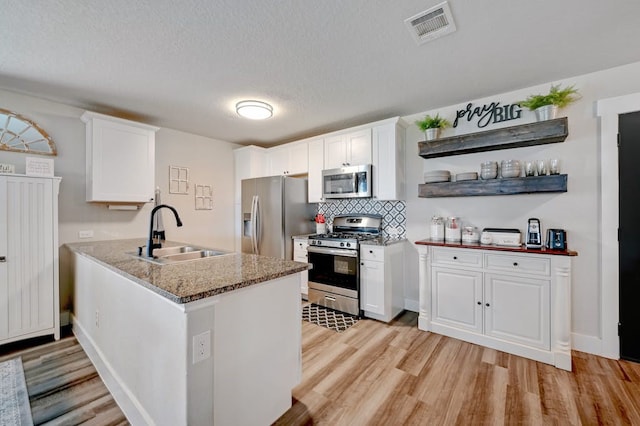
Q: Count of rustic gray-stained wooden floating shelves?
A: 2